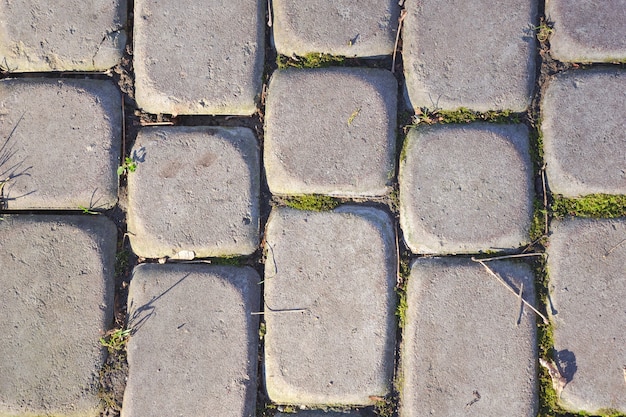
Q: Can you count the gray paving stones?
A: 15